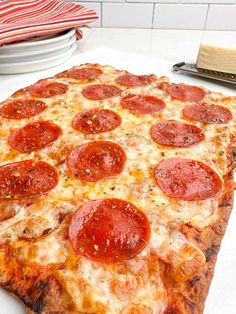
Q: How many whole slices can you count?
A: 14